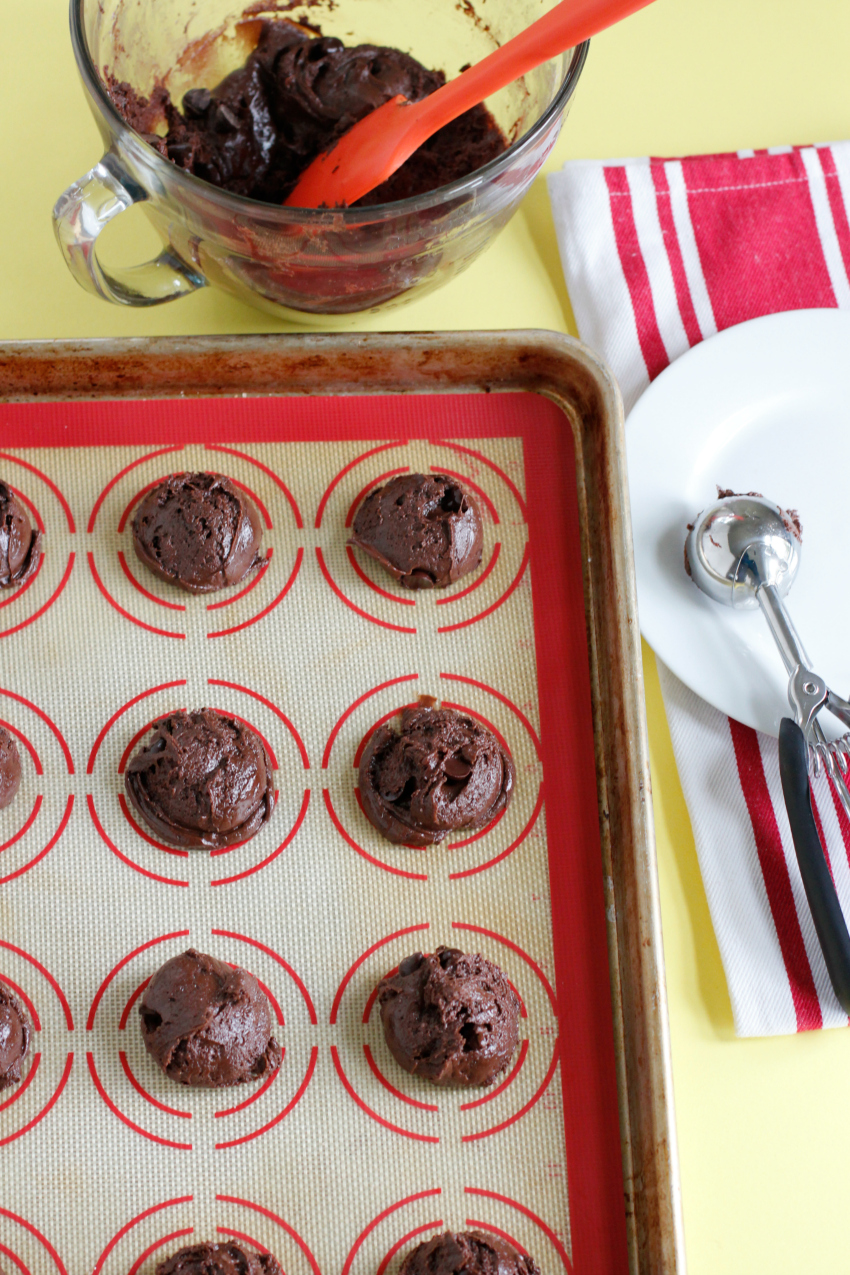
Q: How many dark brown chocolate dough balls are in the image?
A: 11